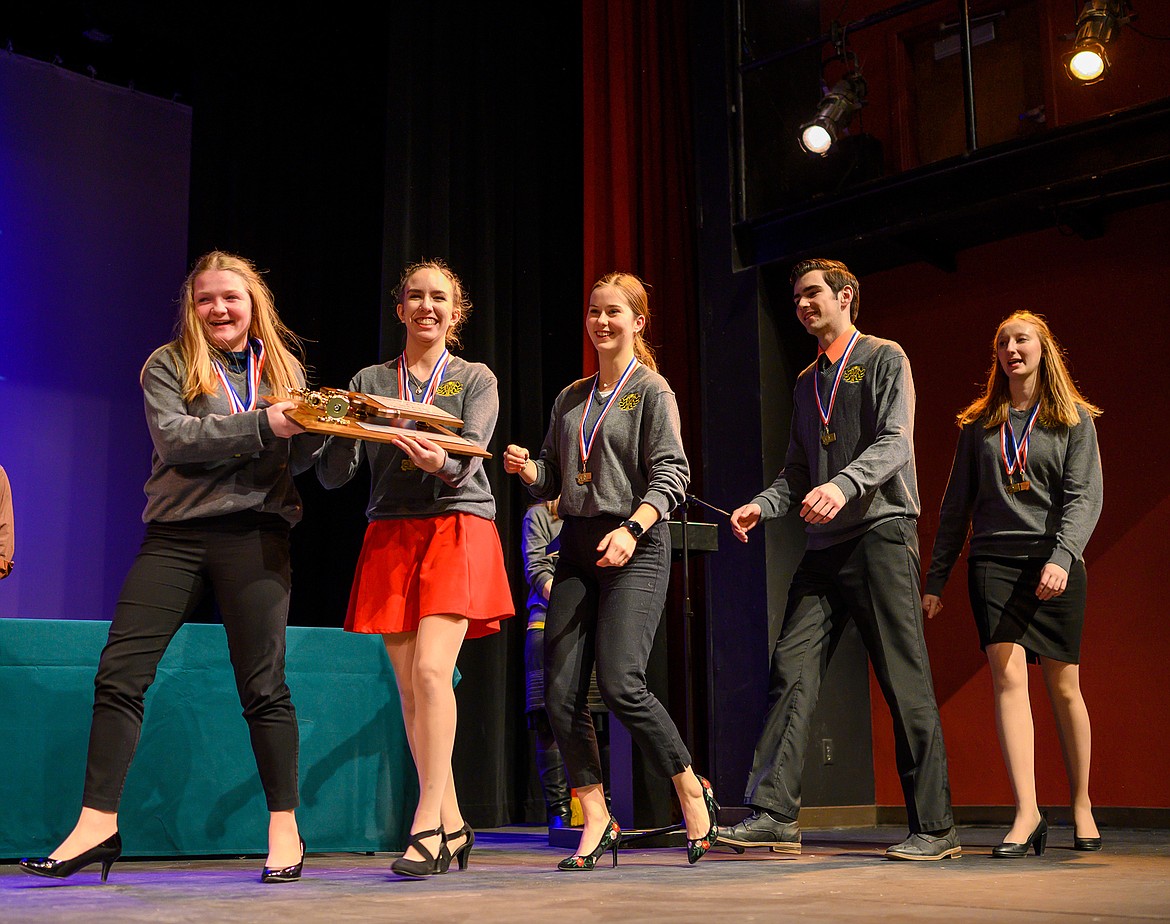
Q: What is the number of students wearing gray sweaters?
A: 5